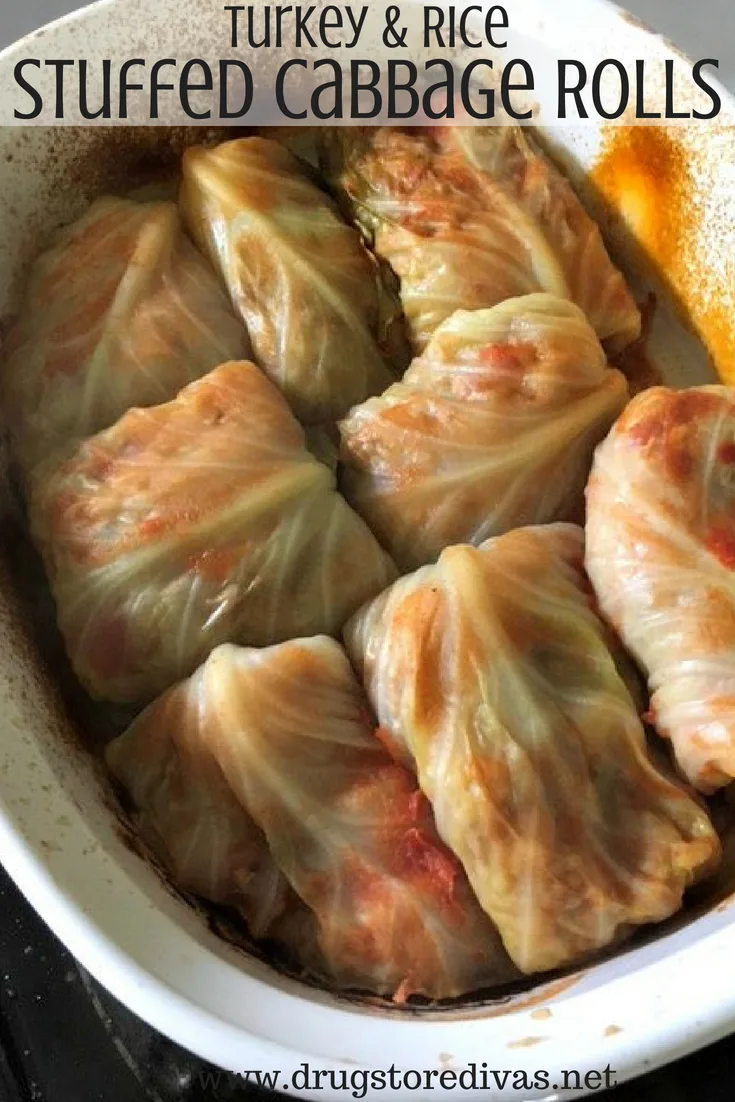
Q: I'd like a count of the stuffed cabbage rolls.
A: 8